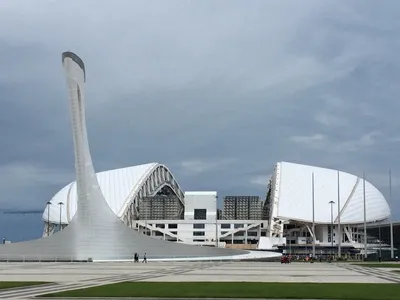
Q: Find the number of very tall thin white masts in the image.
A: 4